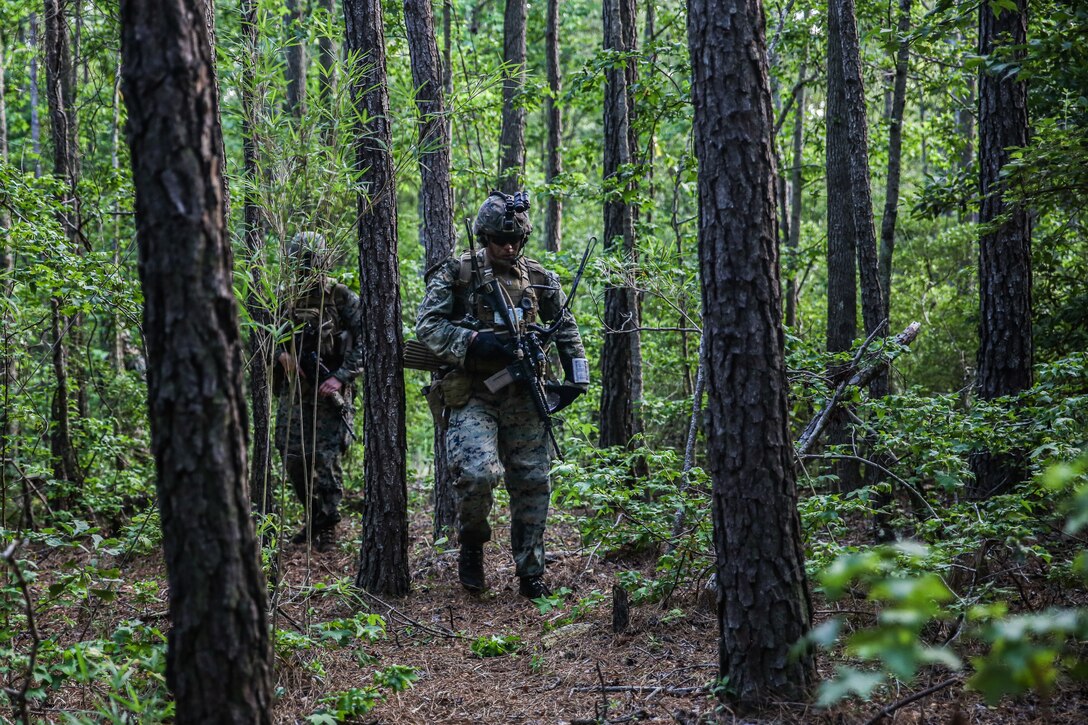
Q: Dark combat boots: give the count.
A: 4